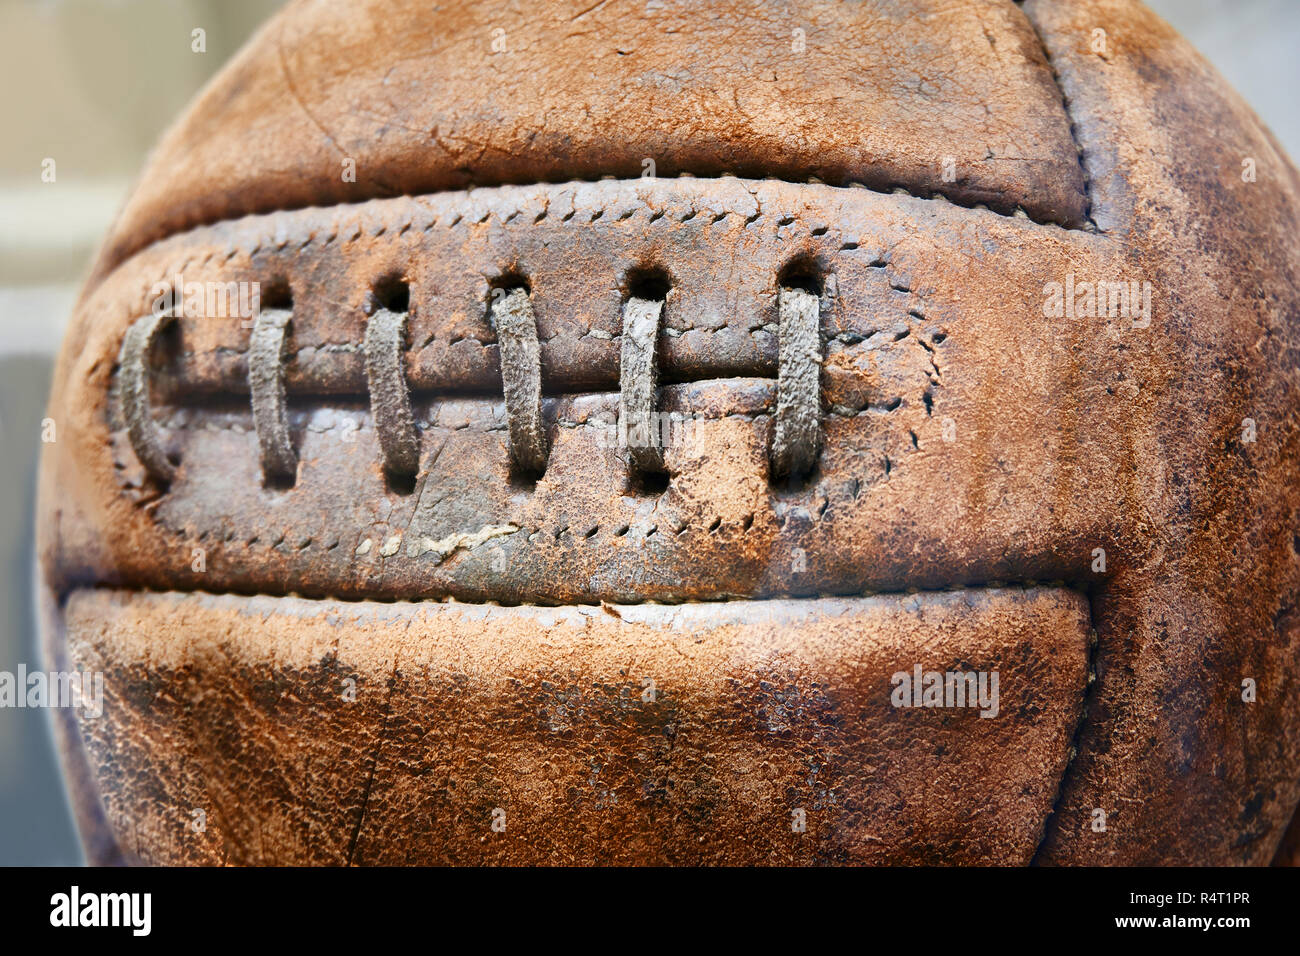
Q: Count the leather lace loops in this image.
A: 6